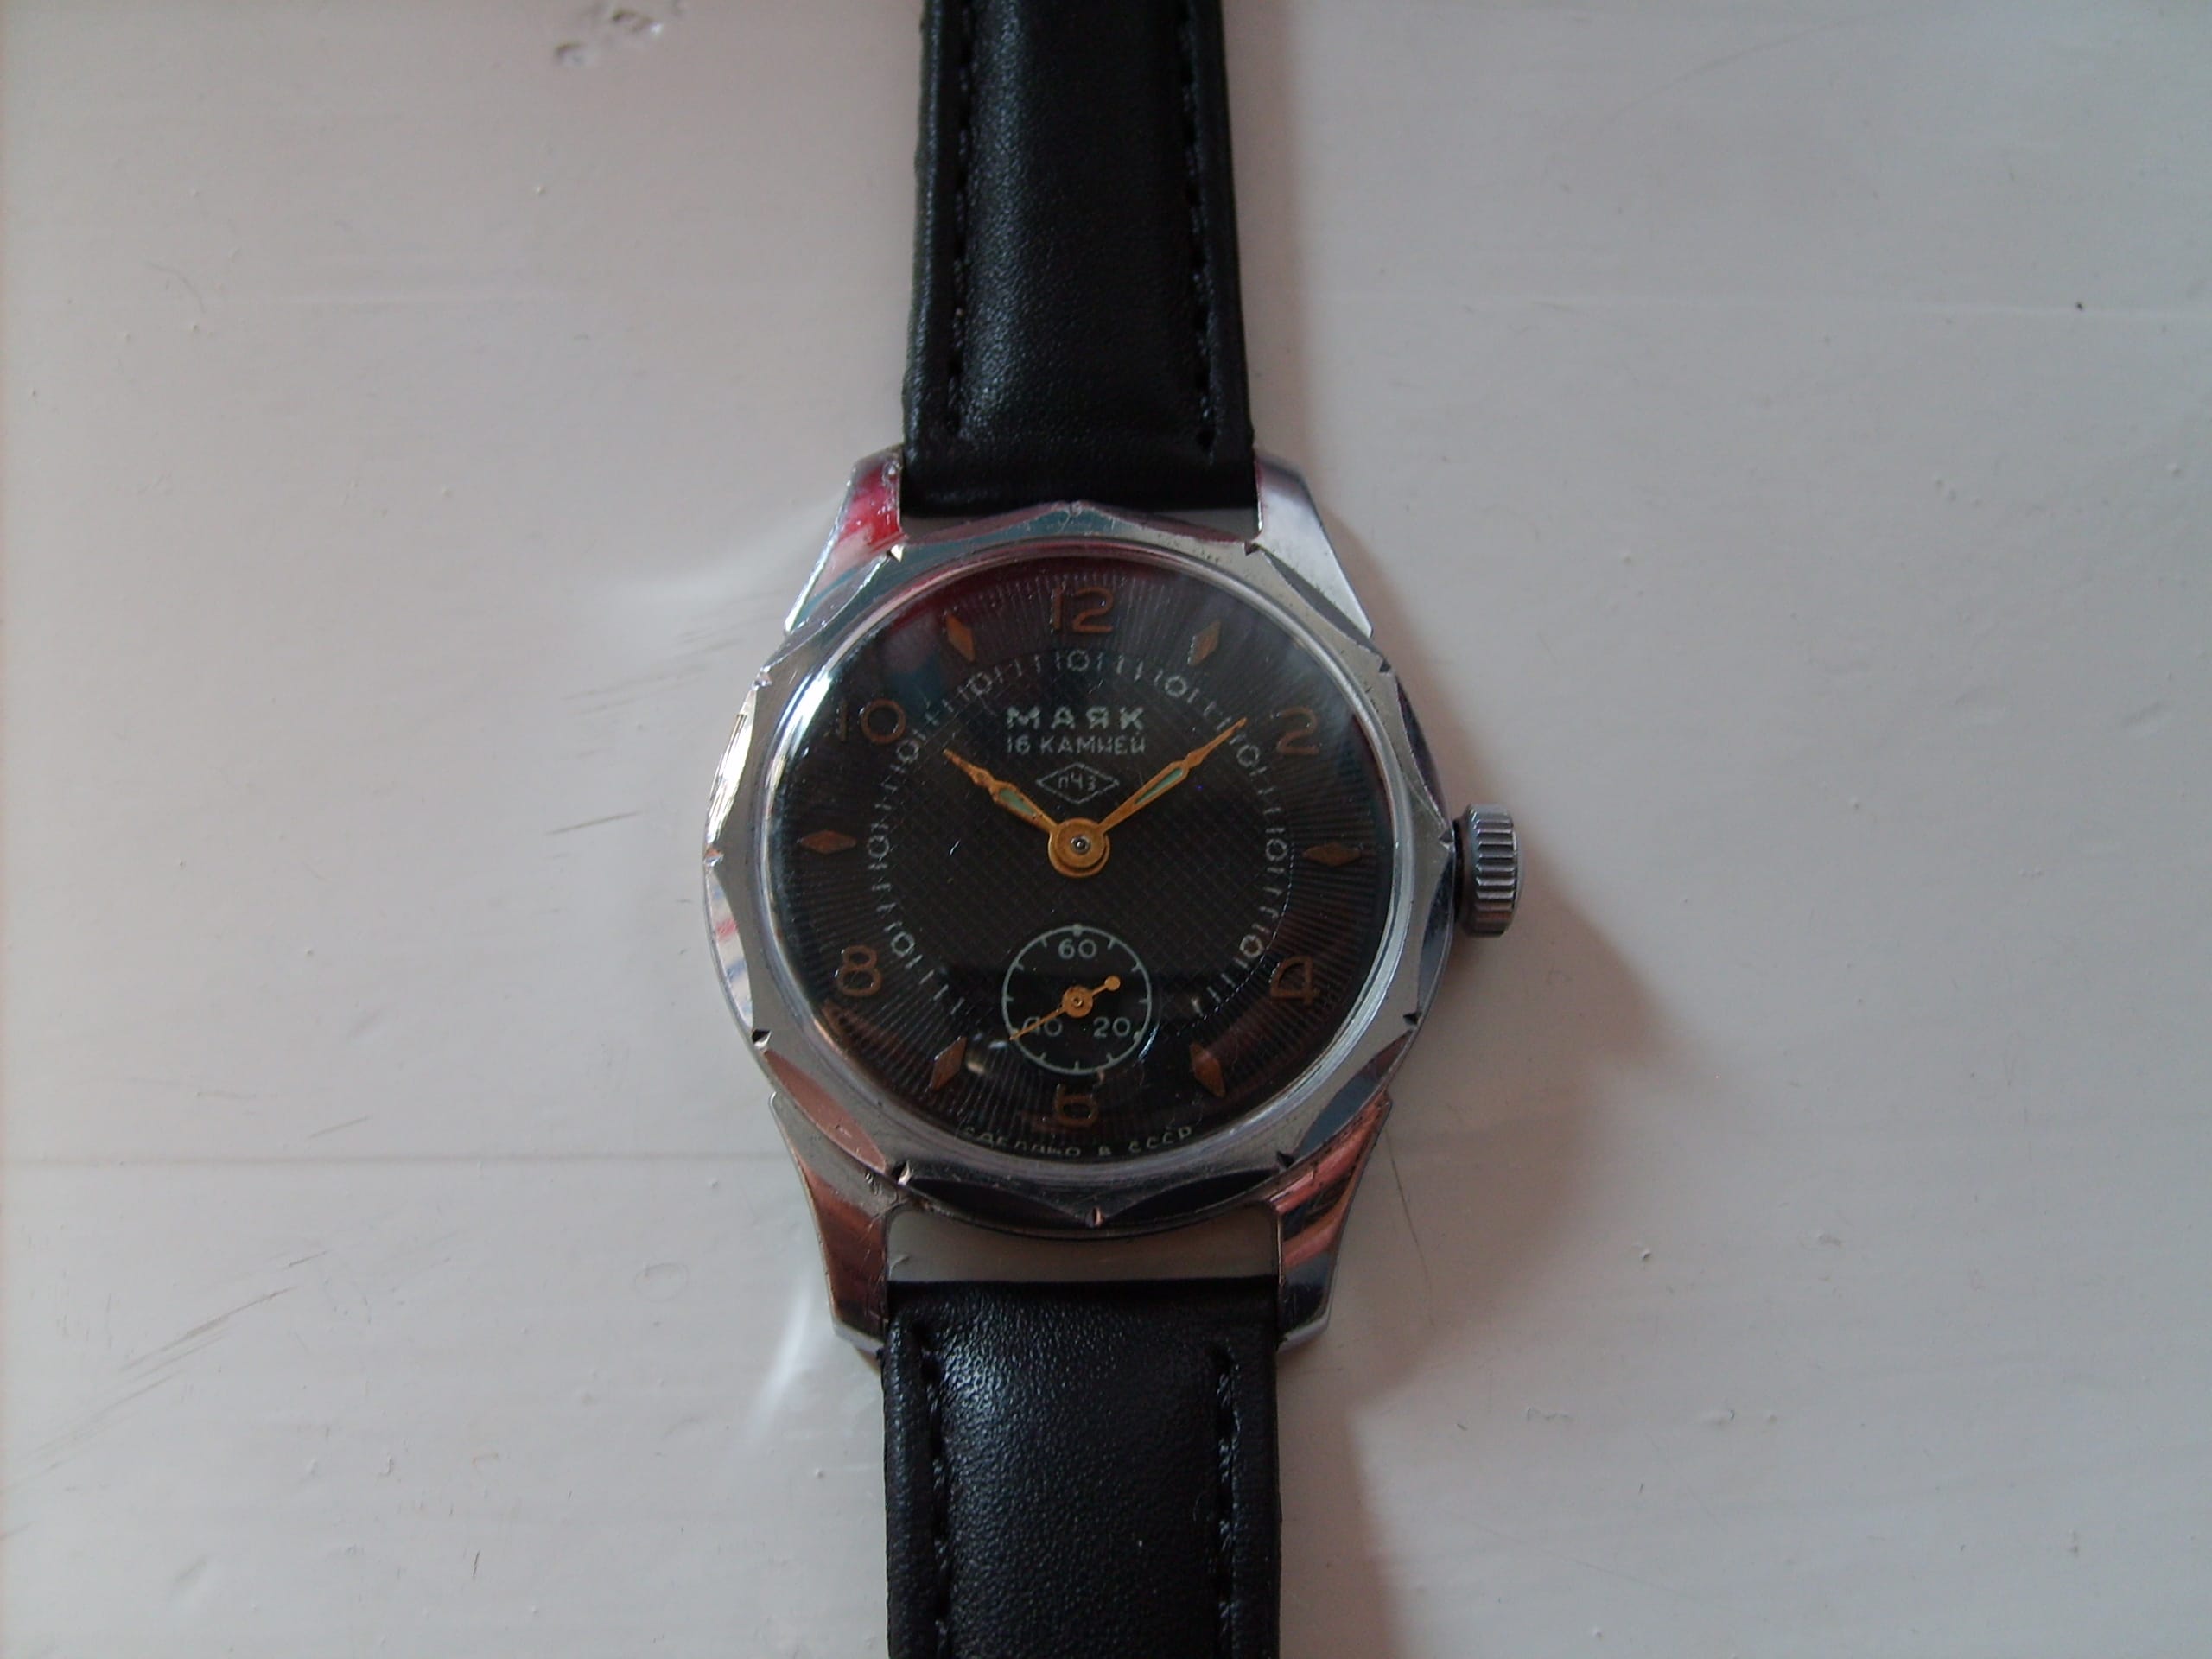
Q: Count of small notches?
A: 12